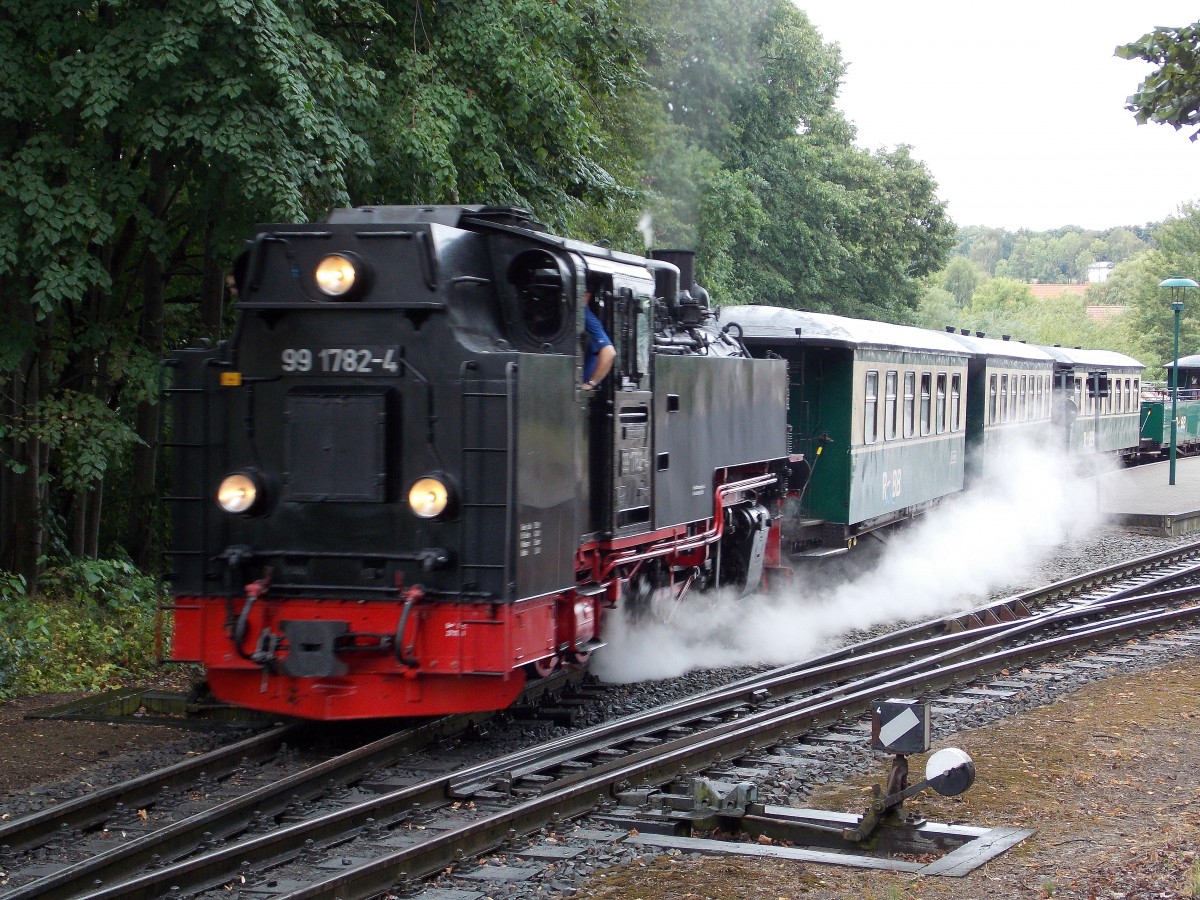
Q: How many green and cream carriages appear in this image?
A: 3